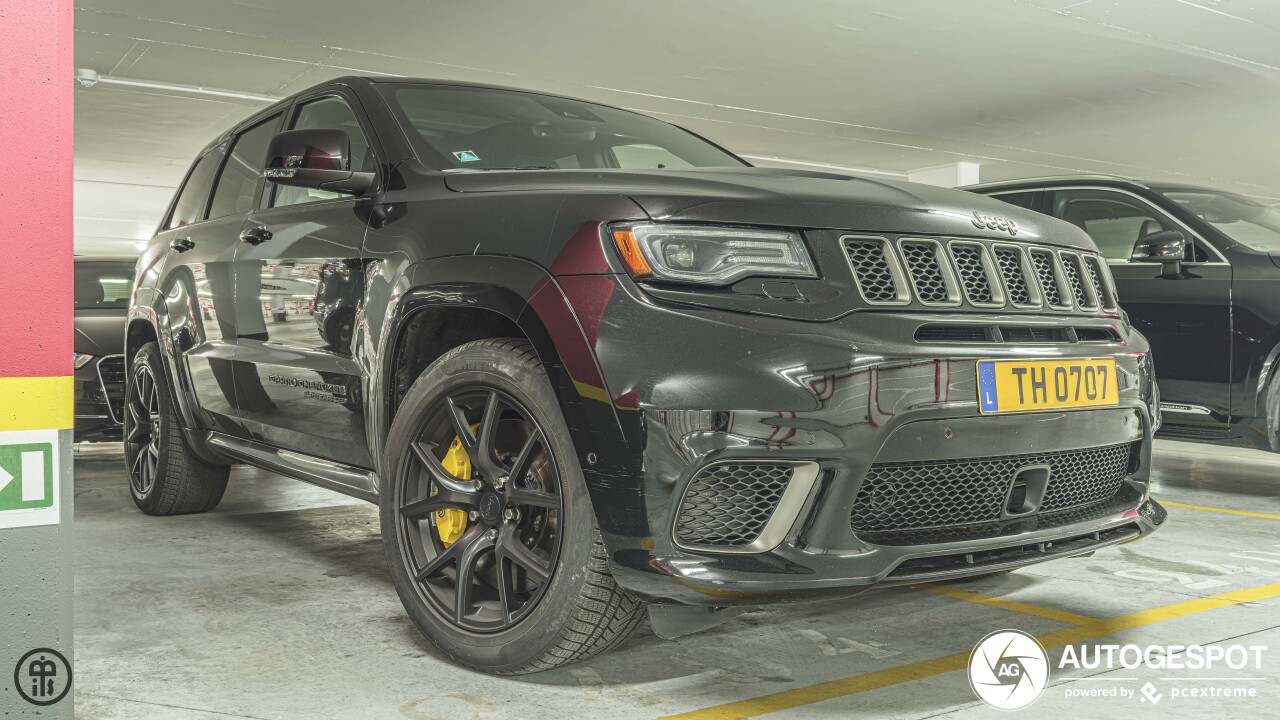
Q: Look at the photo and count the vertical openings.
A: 7